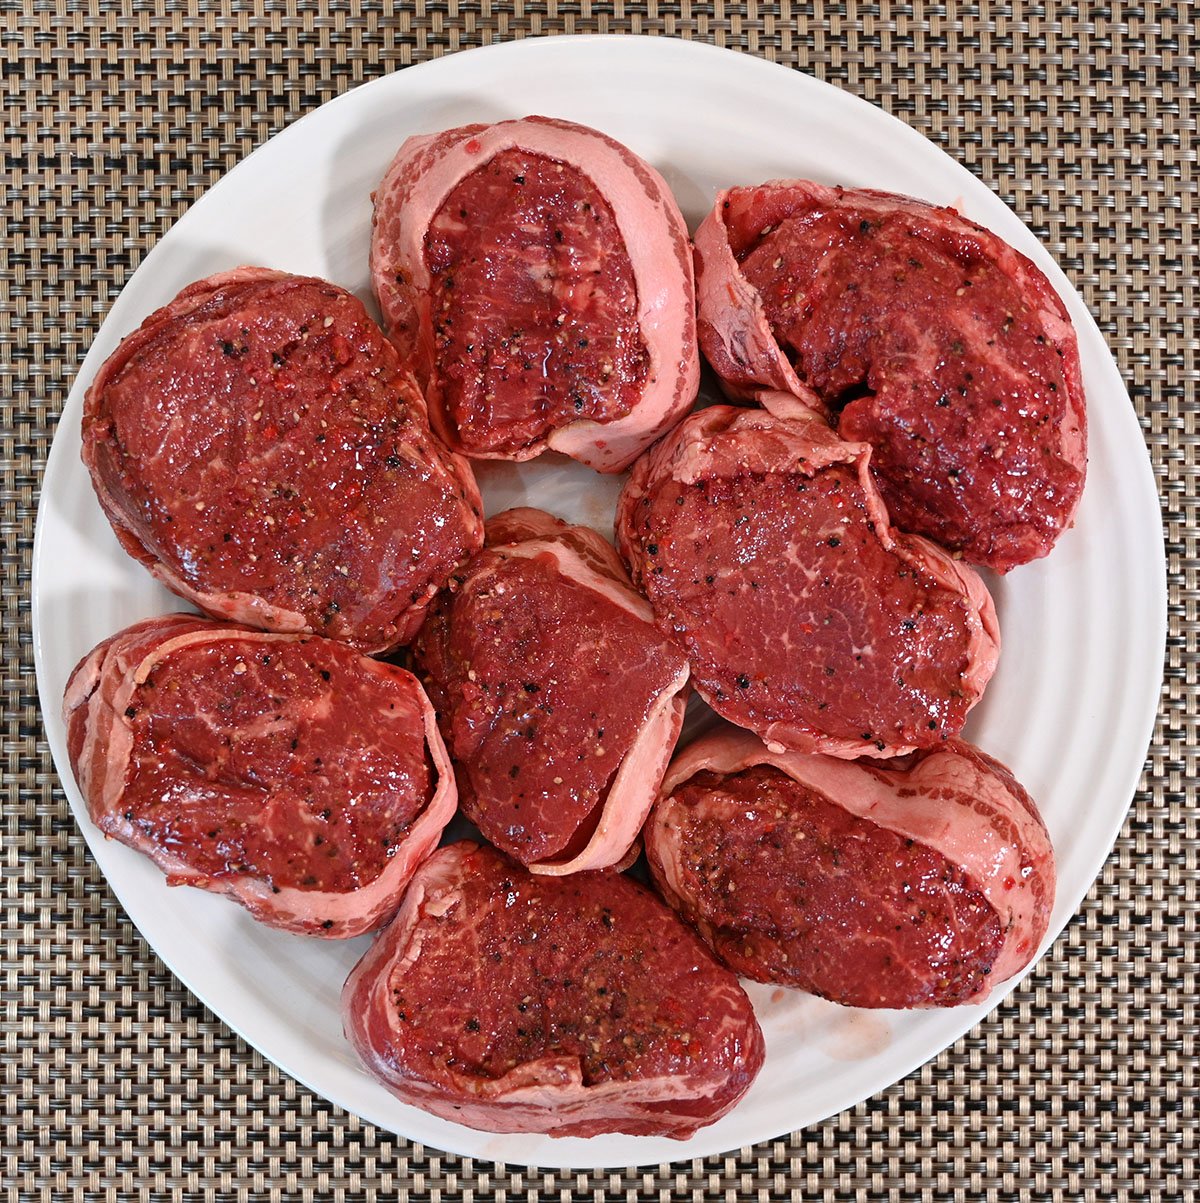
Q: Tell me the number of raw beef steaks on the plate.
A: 8